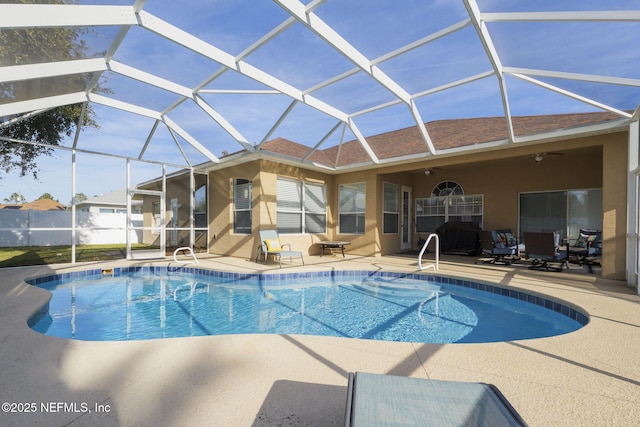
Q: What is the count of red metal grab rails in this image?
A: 0